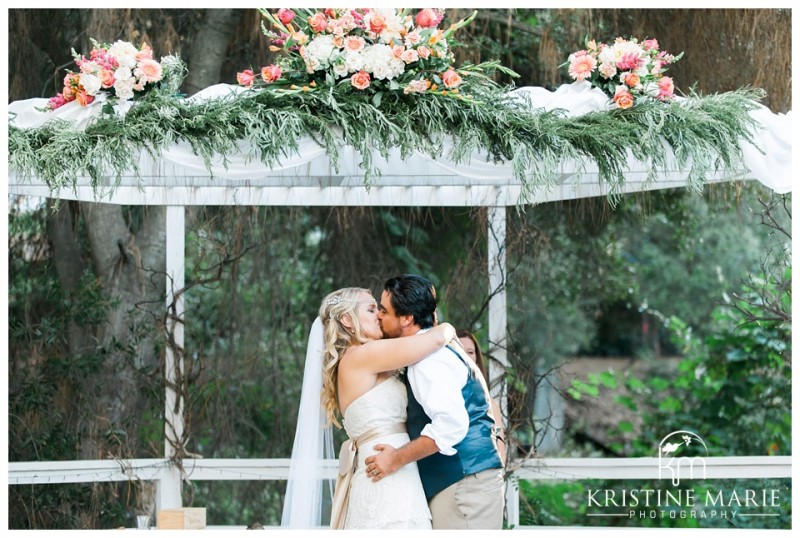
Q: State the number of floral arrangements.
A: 3